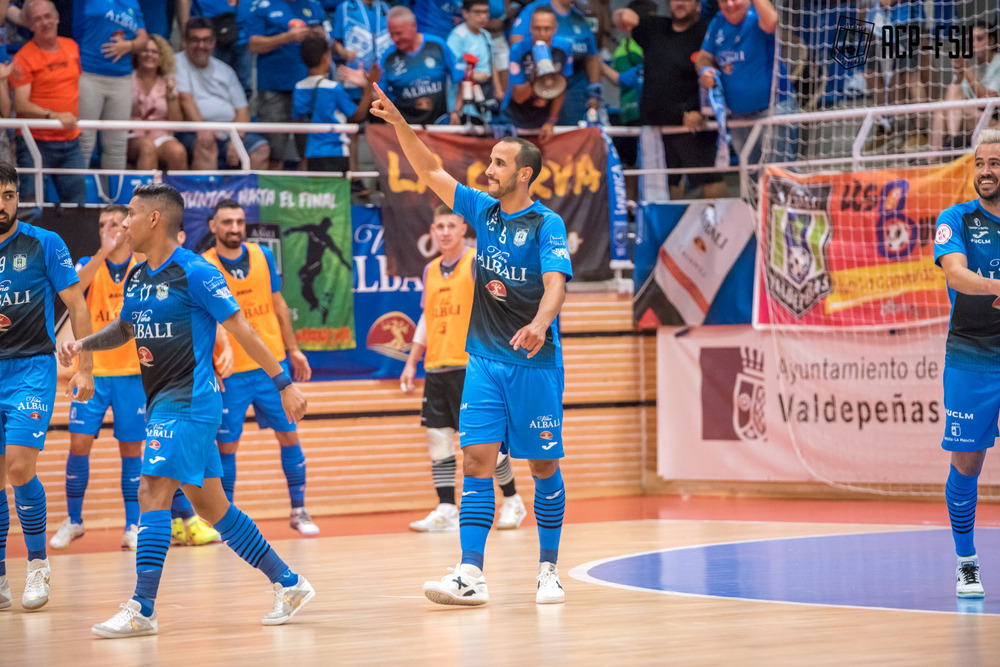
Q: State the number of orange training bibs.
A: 3